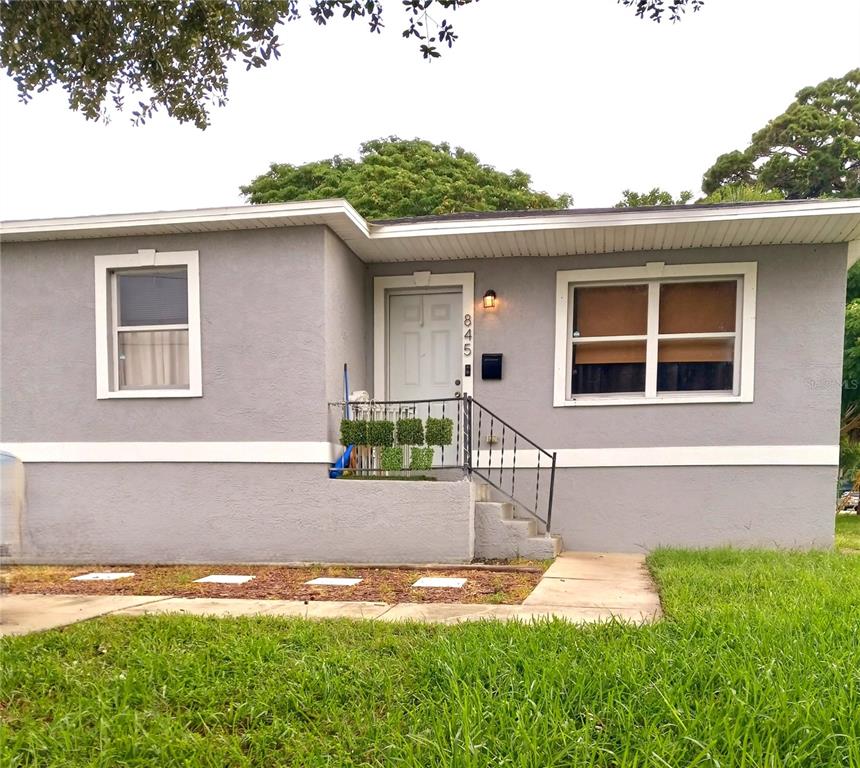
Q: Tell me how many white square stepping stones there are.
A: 4